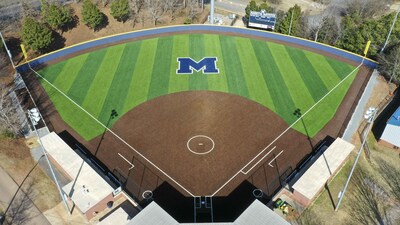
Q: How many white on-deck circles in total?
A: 2